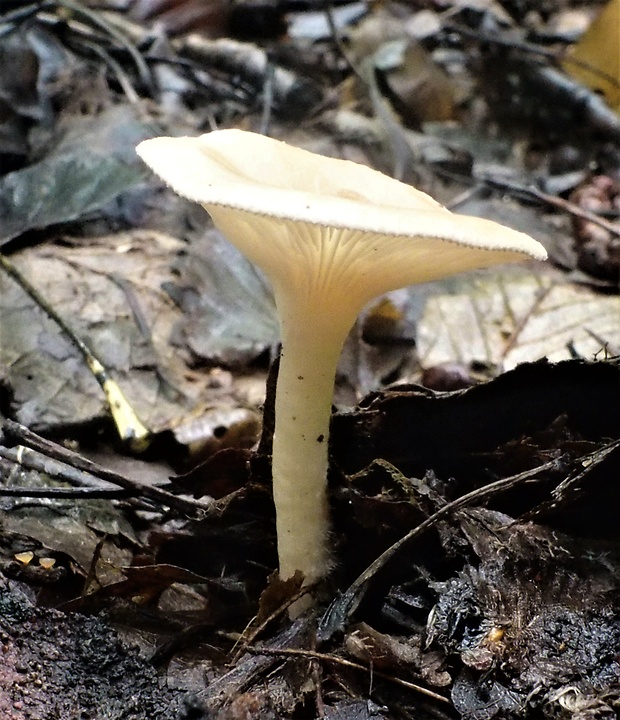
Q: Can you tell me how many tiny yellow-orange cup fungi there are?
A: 2